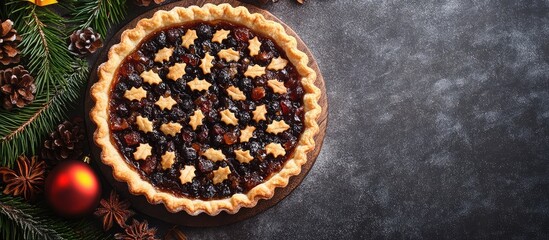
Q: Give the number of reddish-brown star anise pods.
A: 3